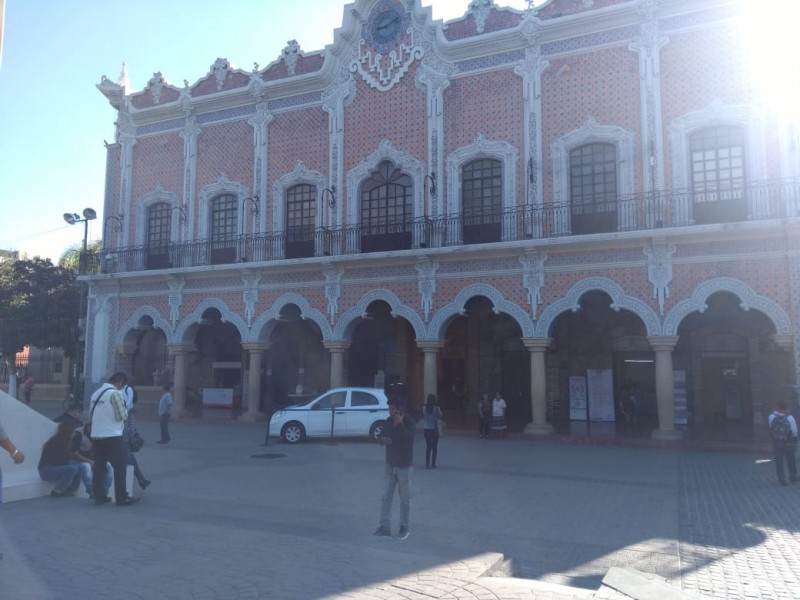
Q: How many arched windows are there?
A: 7